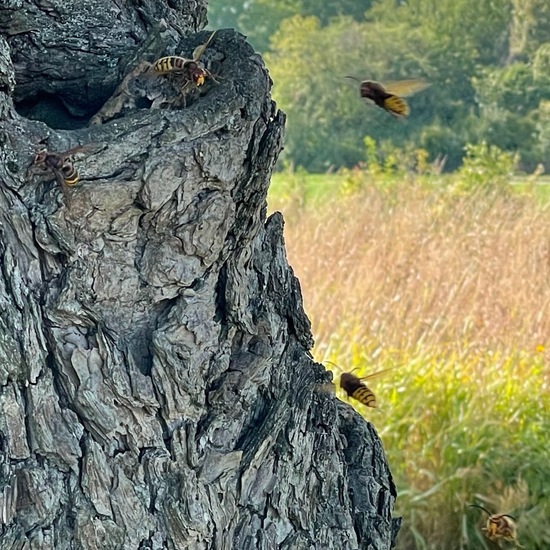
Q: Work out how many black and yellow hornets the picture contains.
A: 5